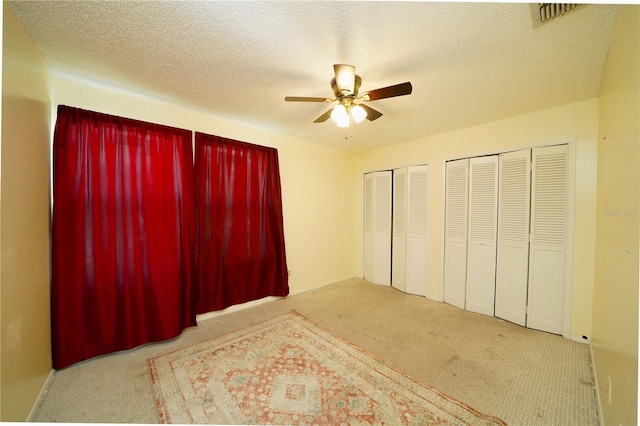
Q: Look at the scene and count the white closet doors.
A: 8